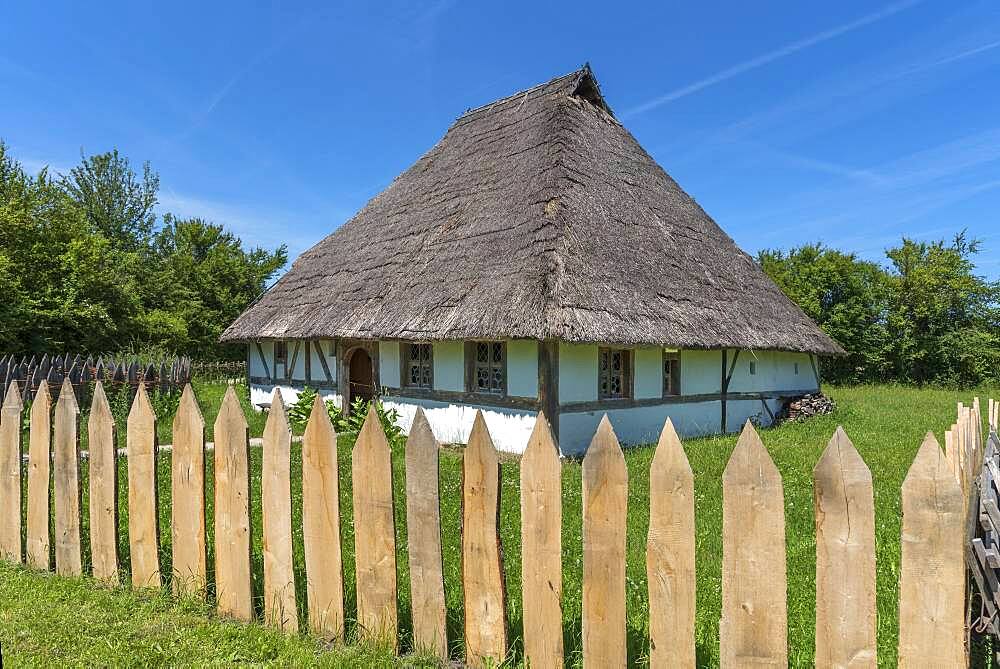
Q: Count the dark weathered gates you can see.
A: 1